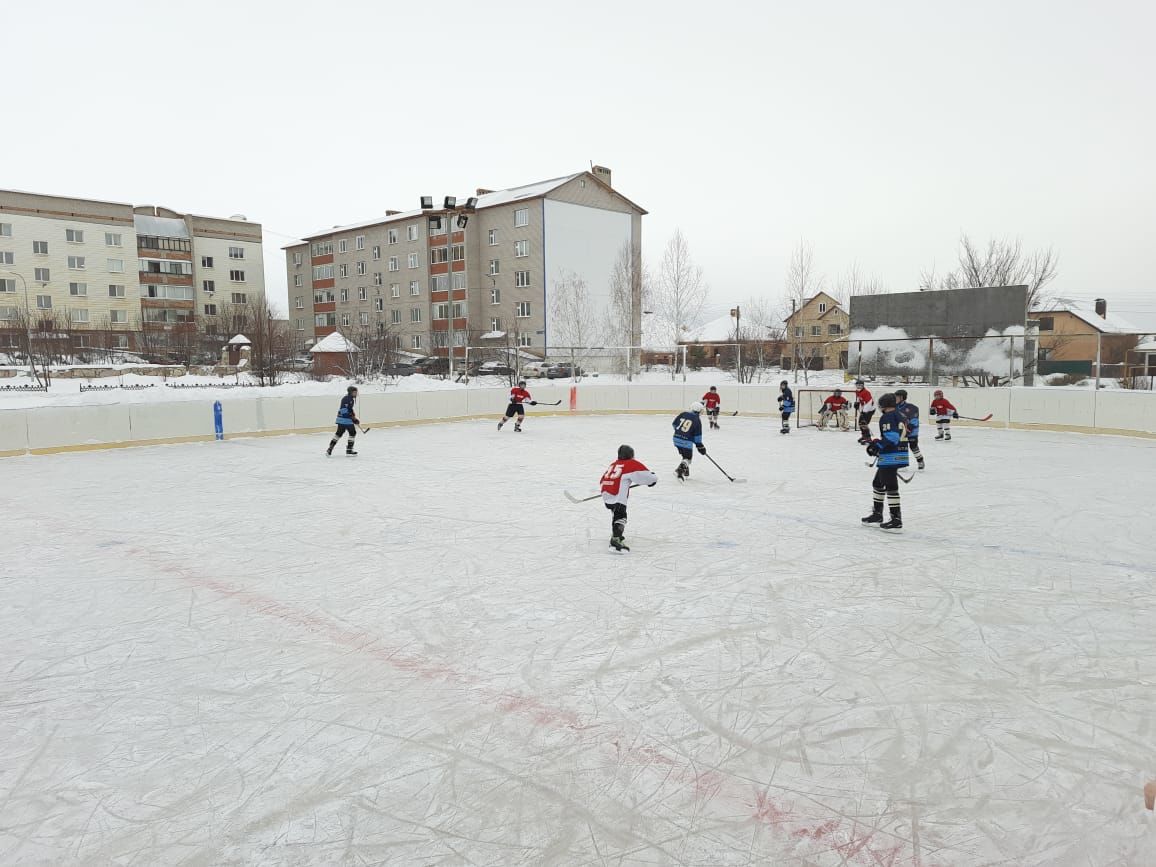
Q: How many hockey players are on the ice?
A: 11